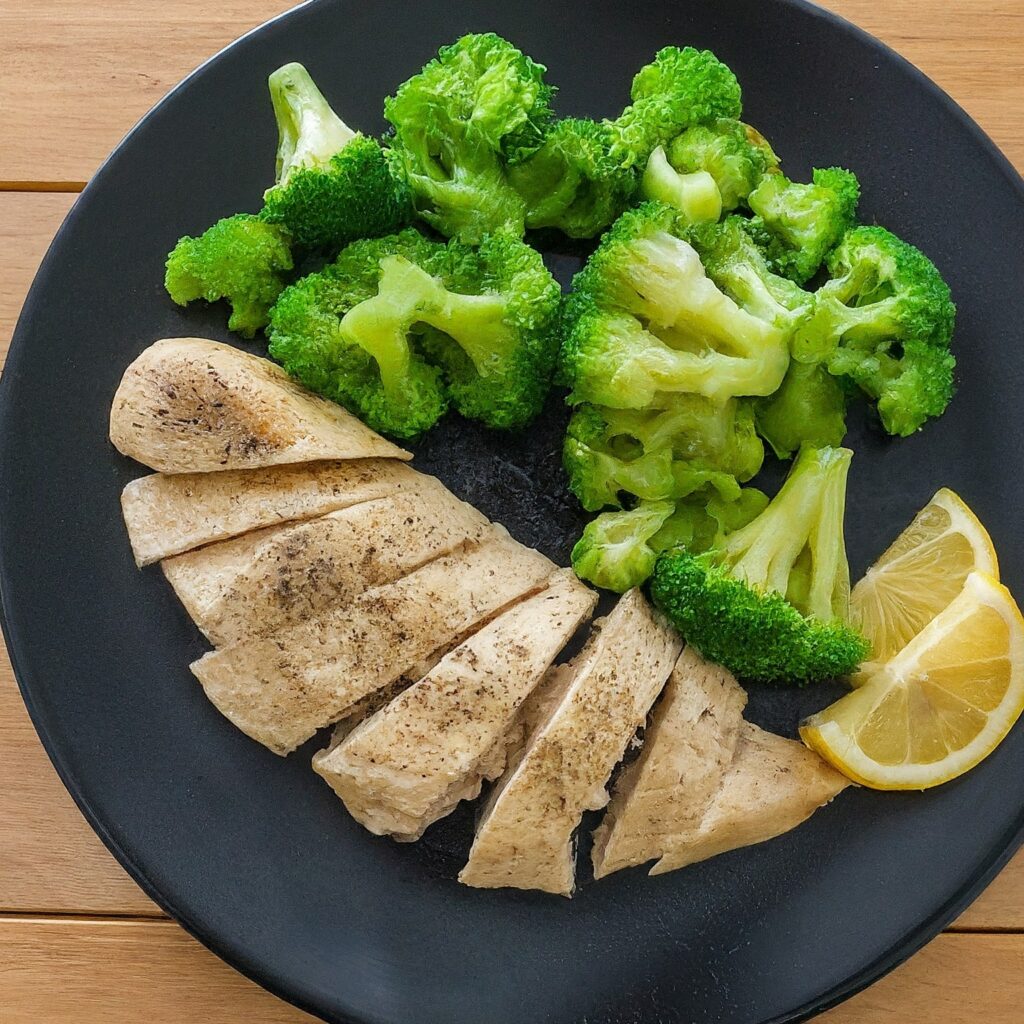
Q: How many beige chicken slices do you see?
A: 8